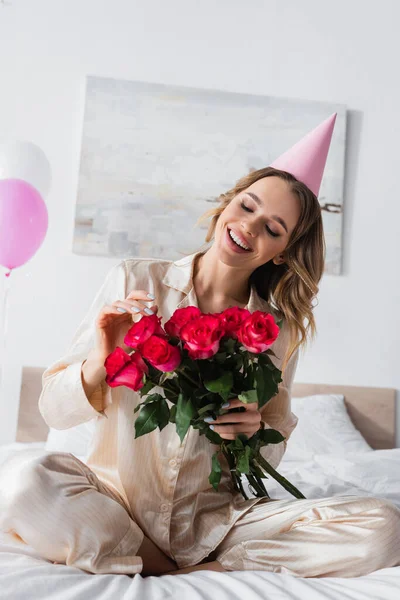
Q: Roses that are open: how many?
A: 7